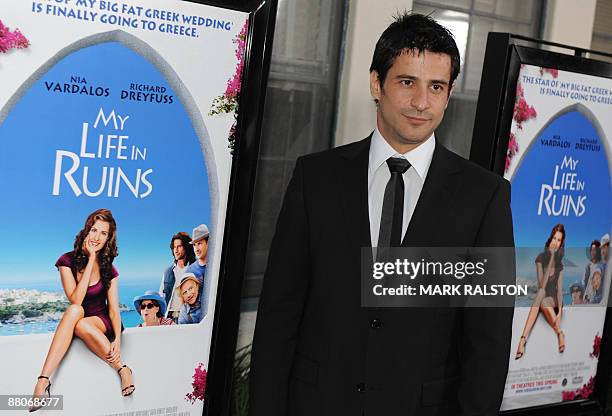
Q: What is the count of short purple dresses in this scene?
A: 2